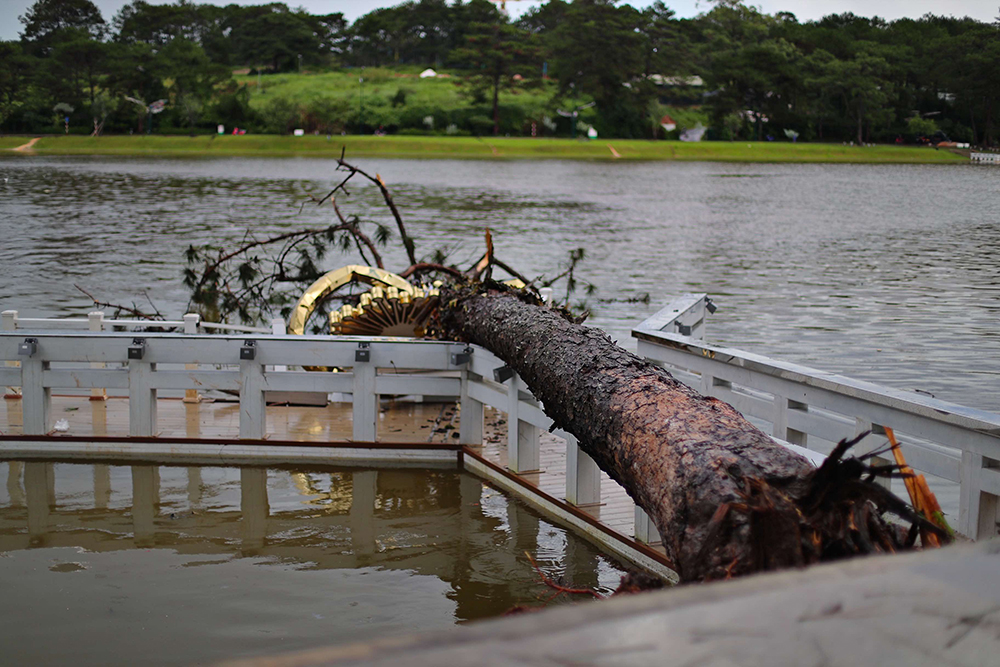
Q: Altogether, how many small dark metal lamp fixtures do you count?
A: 8